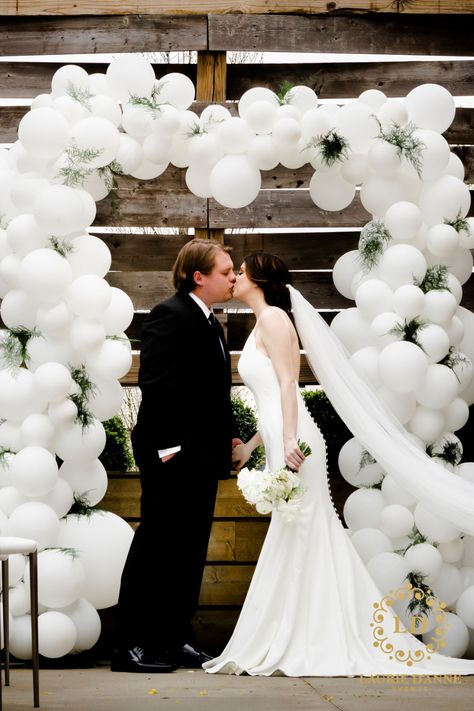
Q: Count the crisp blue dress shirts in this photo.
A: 0